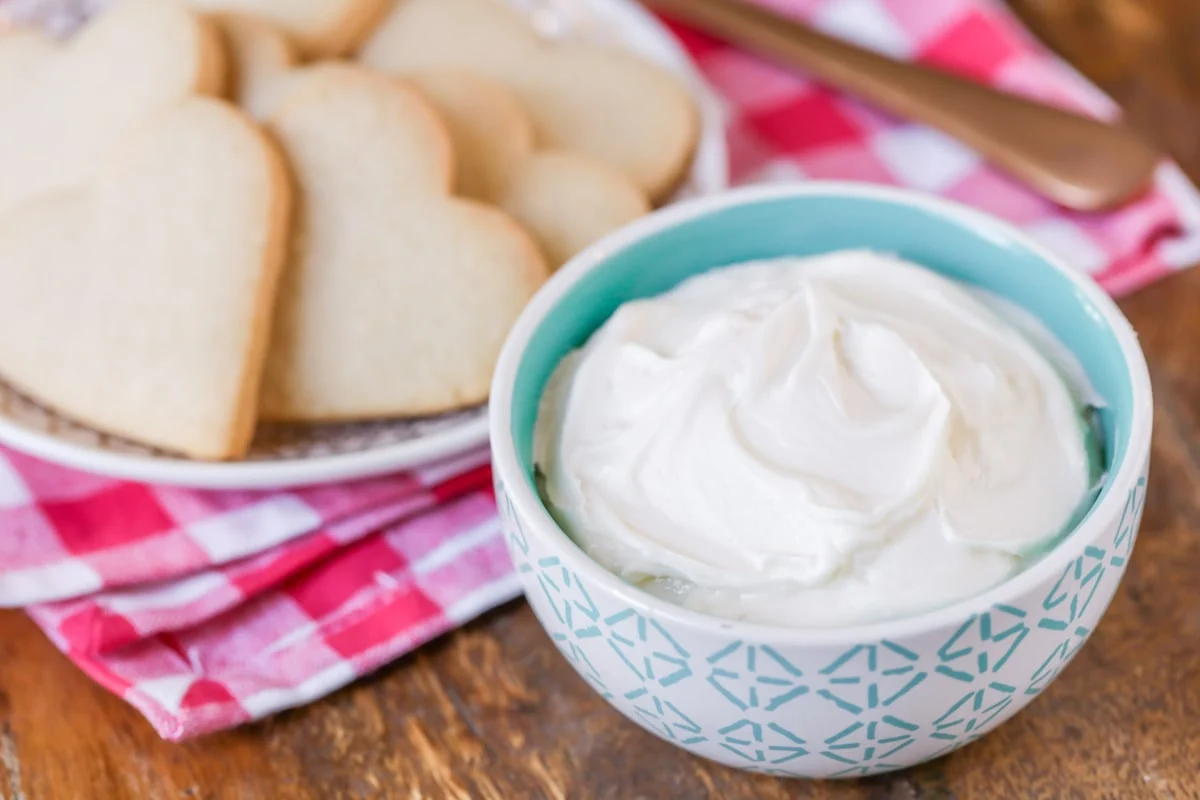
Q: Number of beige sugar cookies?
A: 7